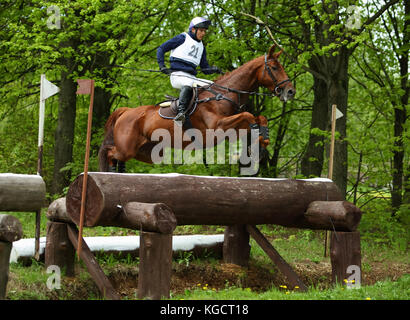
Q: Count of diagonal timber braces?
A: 2